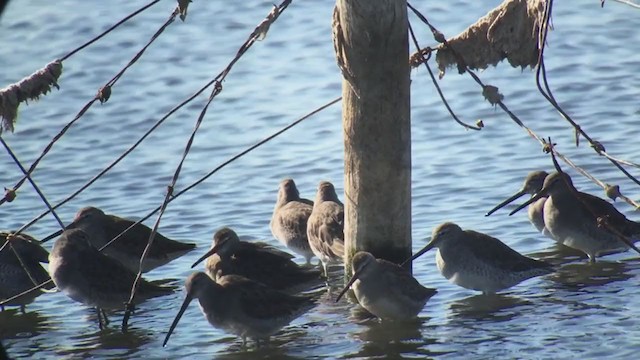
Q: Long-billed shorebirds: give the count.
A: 11